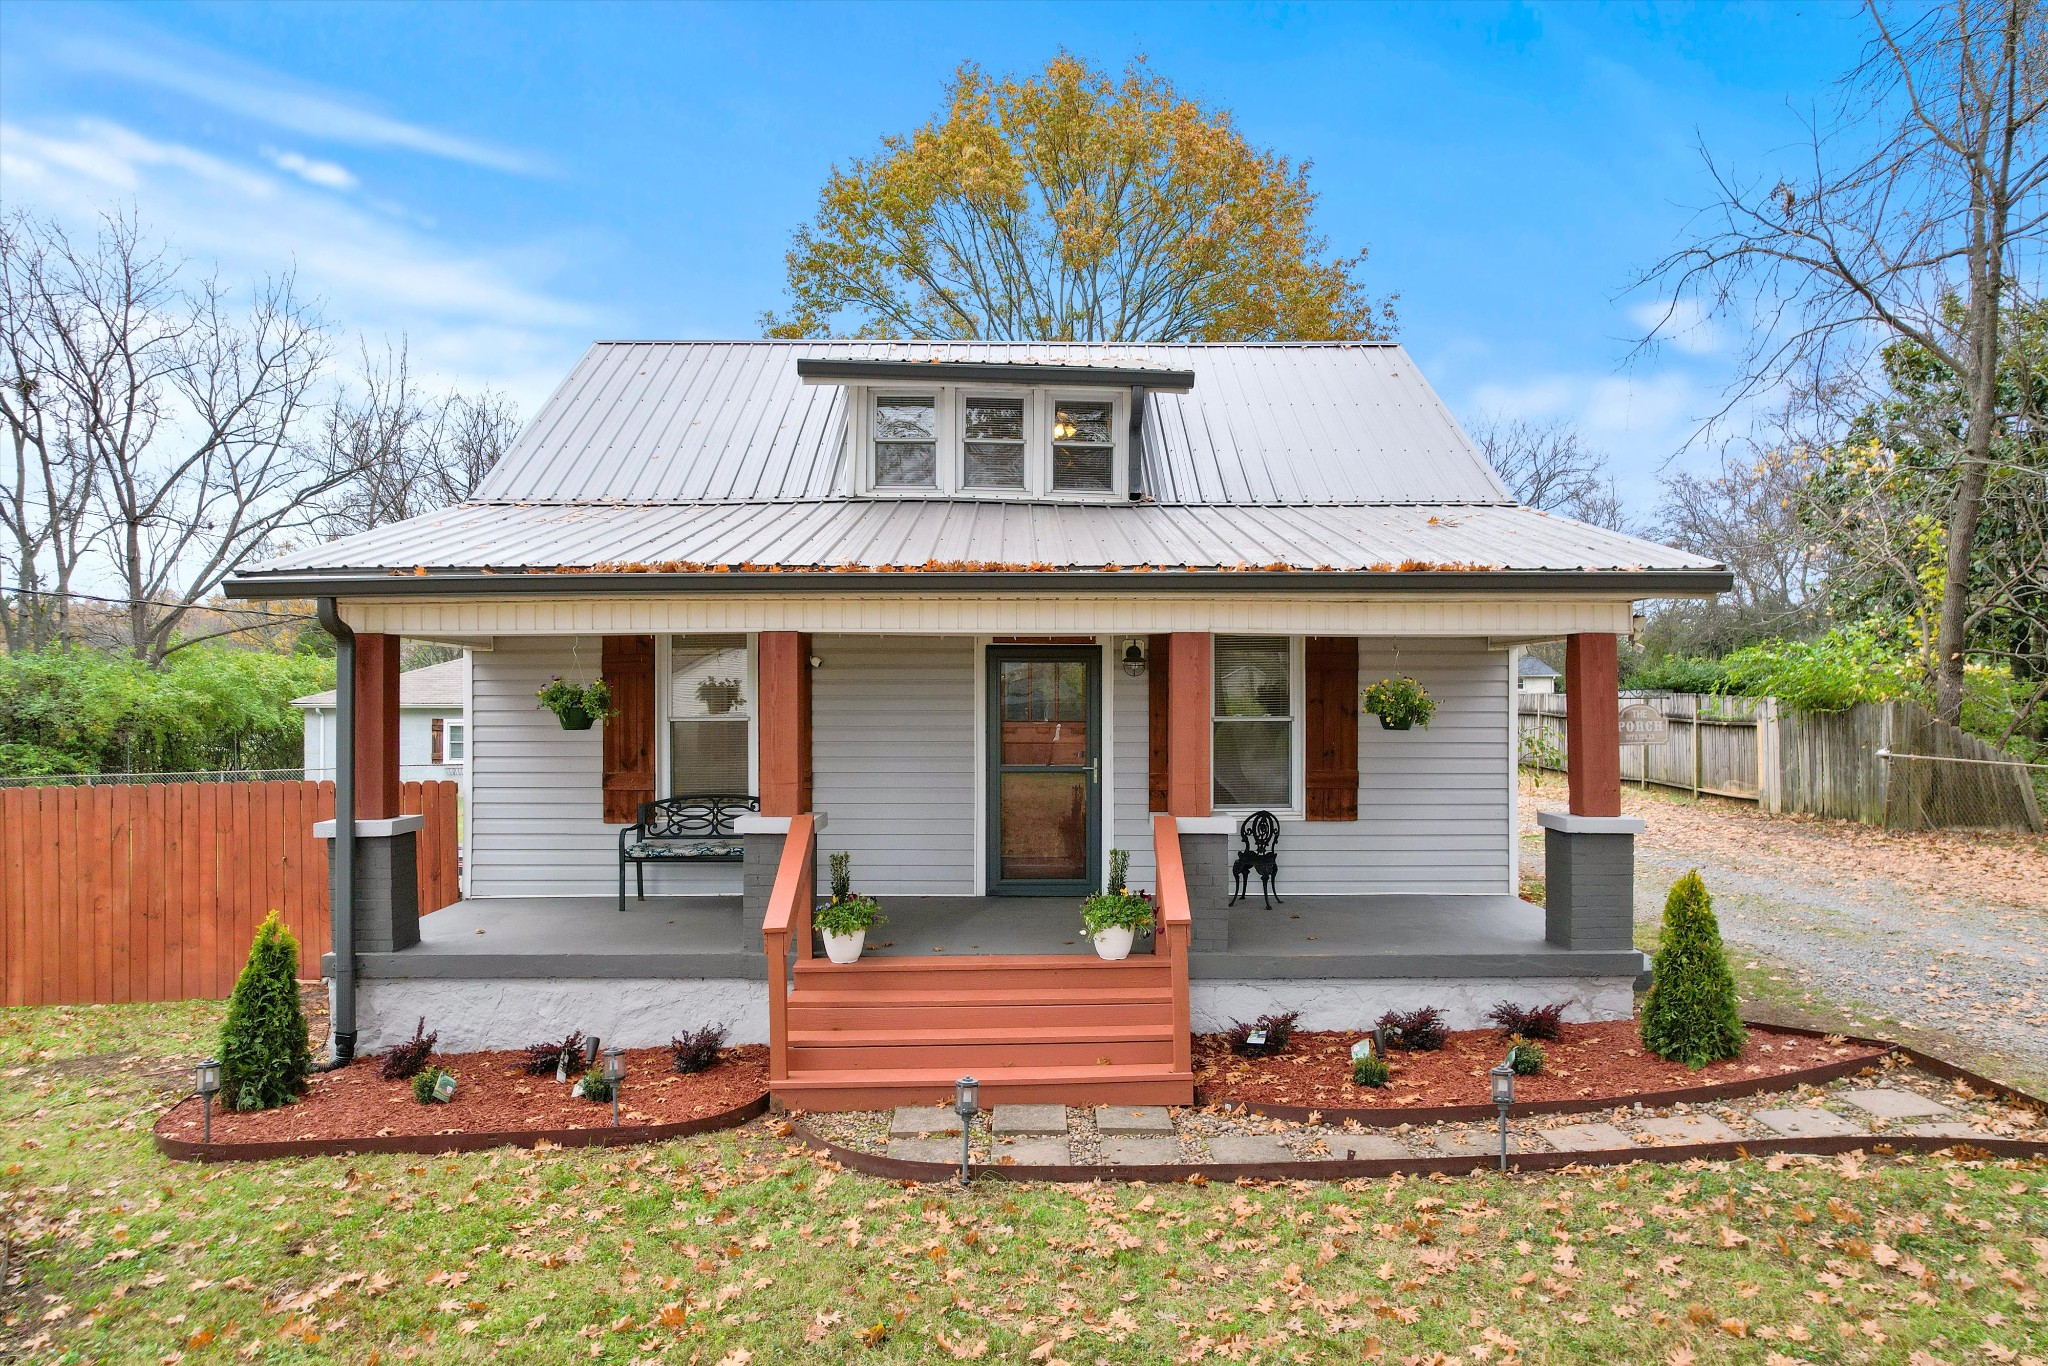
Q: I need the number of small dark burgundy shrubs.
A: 6